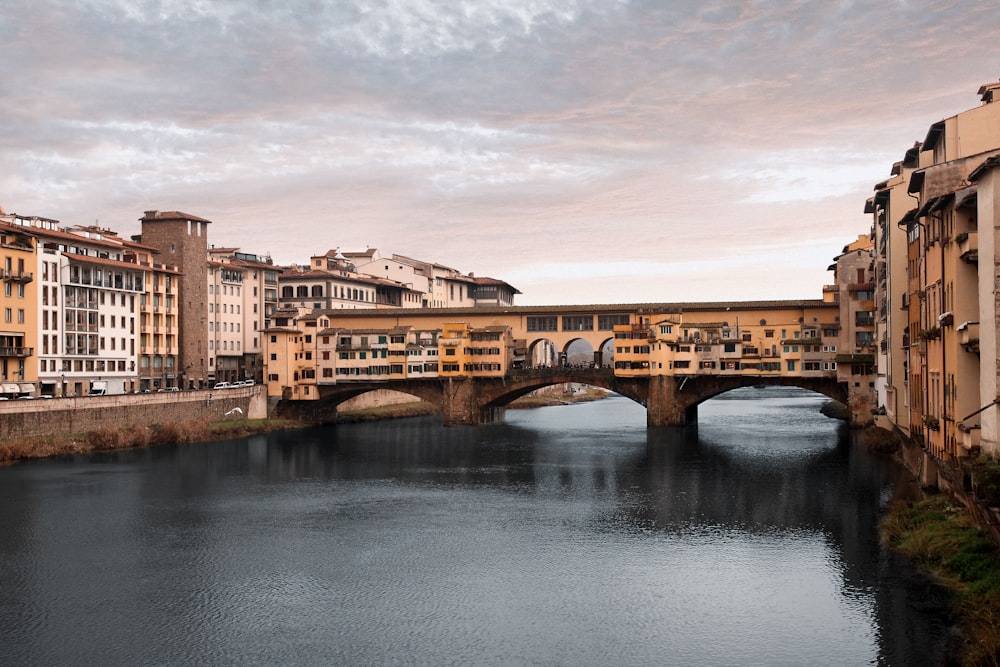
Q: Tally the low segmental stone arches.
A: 3